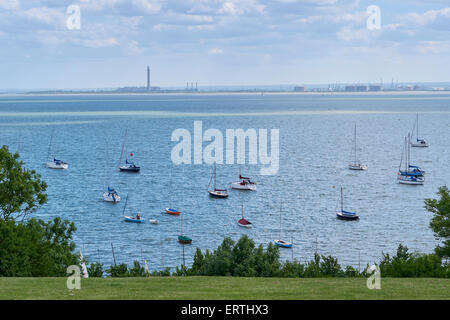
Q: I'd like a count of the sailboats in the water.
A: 15